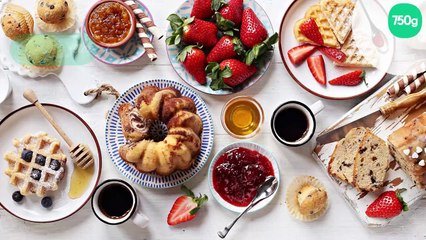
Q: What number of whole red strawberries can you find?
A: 8